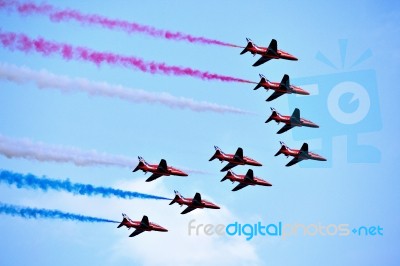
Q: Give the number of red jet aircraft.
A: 9